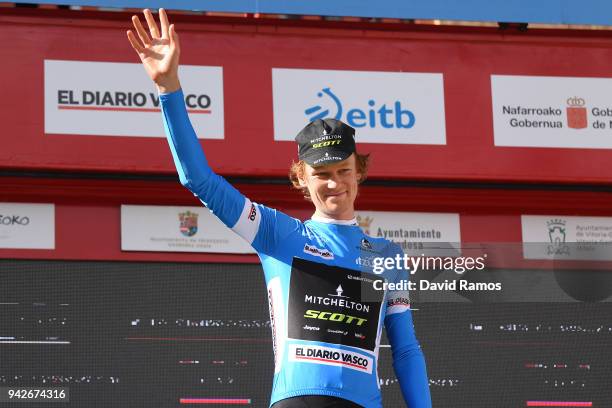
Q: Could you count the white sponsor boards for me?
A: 7